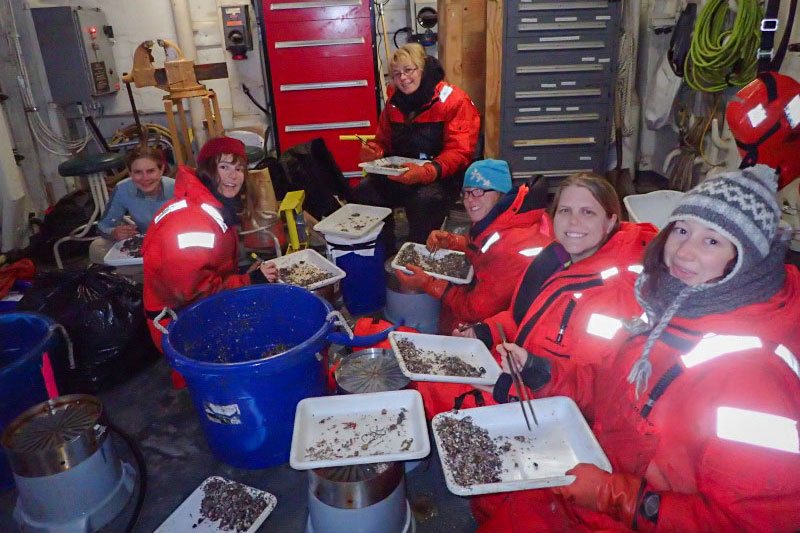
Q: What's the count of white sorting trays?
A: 9